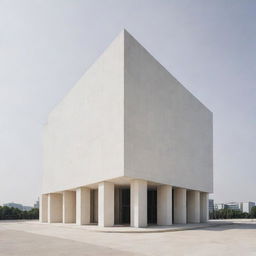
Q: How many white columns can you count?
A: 10